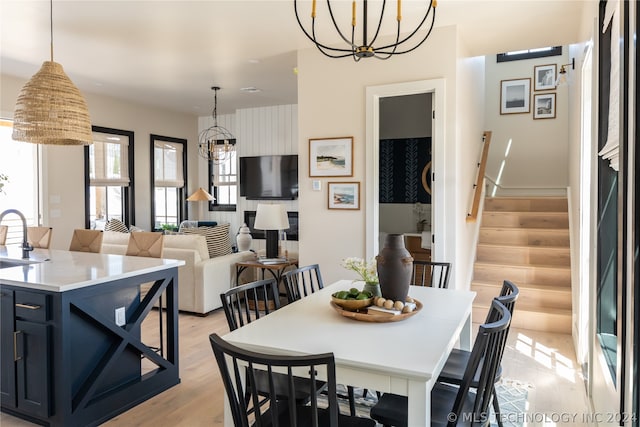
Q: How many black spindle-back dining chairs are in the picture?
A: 6